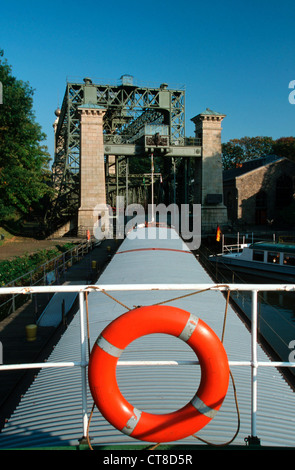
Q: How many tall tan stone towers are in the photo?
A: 2